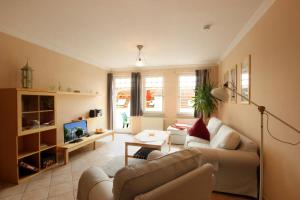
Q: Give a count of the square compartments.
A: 8